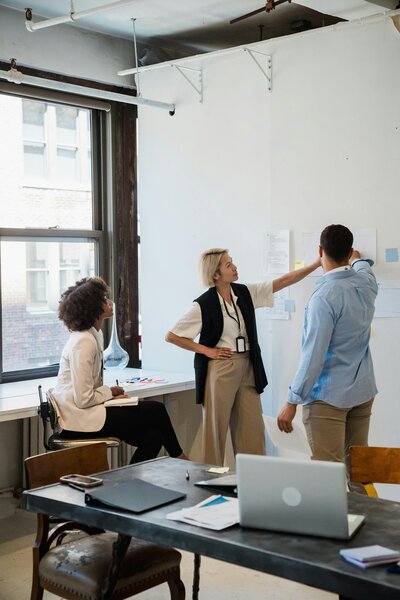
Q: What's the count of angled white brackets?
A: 2